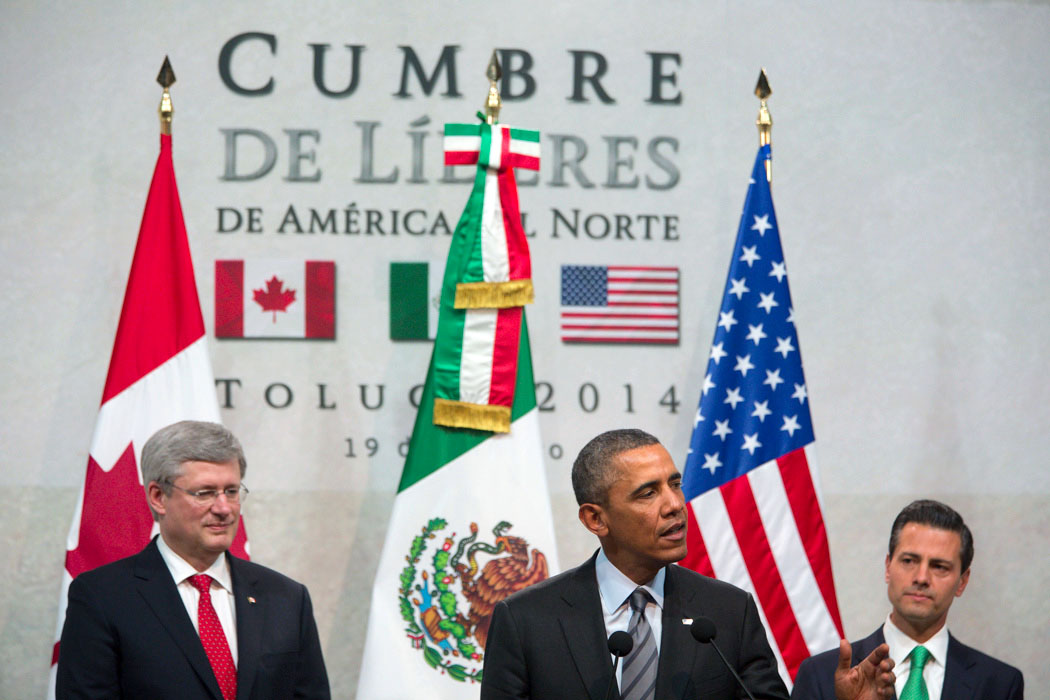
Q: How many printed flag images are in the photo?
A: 3